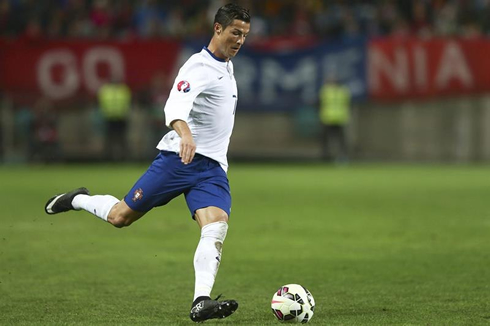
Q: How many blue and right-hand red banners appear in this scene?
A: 2